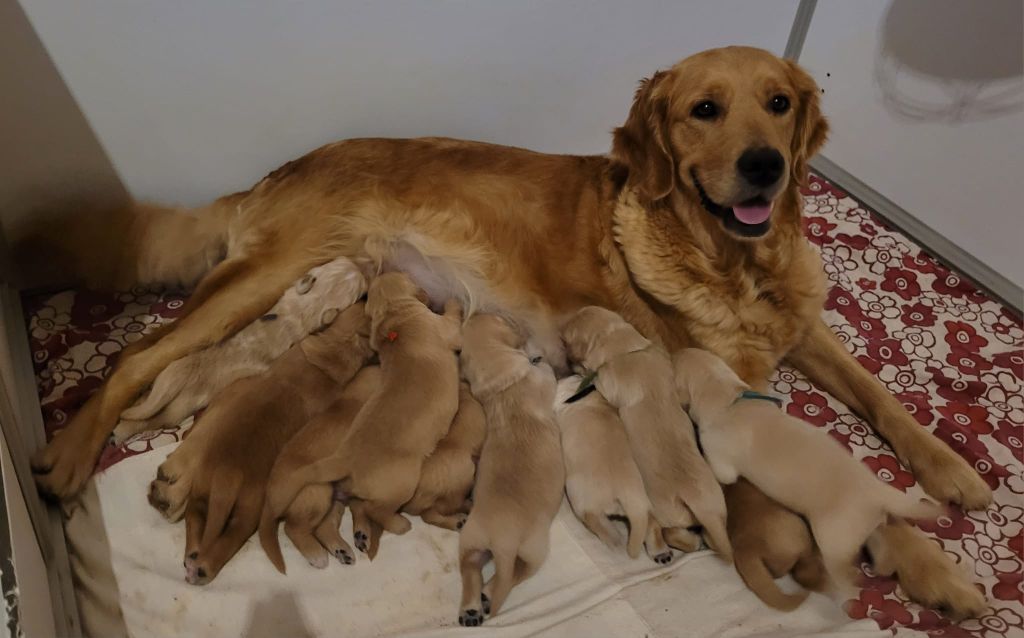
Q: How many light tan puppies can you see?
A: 5